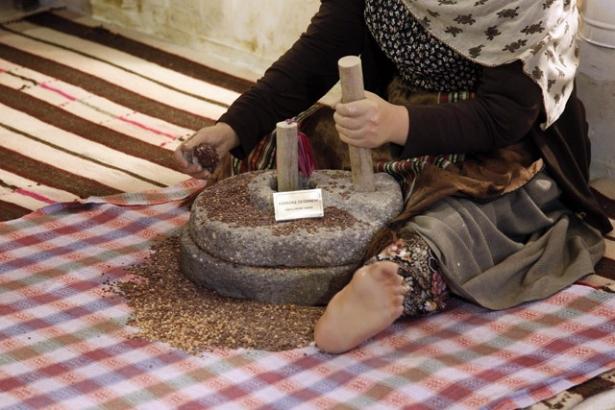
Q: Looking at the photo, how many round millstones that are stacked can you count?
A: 2